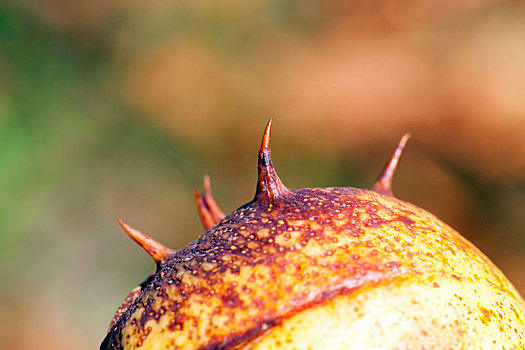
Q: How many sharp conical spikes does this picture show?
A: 5